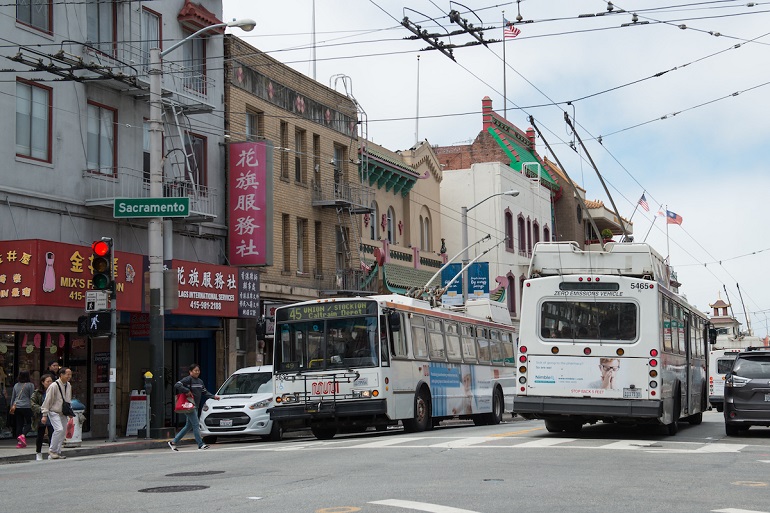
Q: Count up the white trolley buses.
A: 3